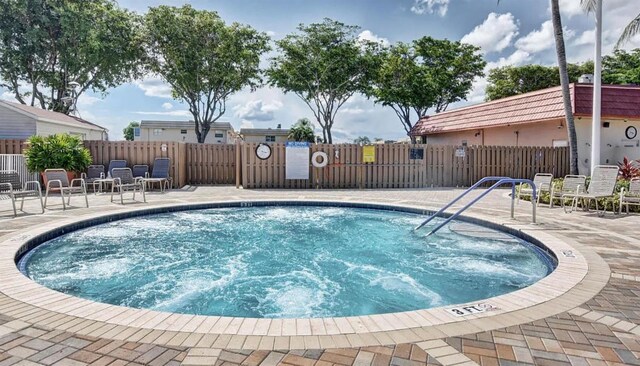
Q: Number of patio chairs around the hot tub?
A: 11